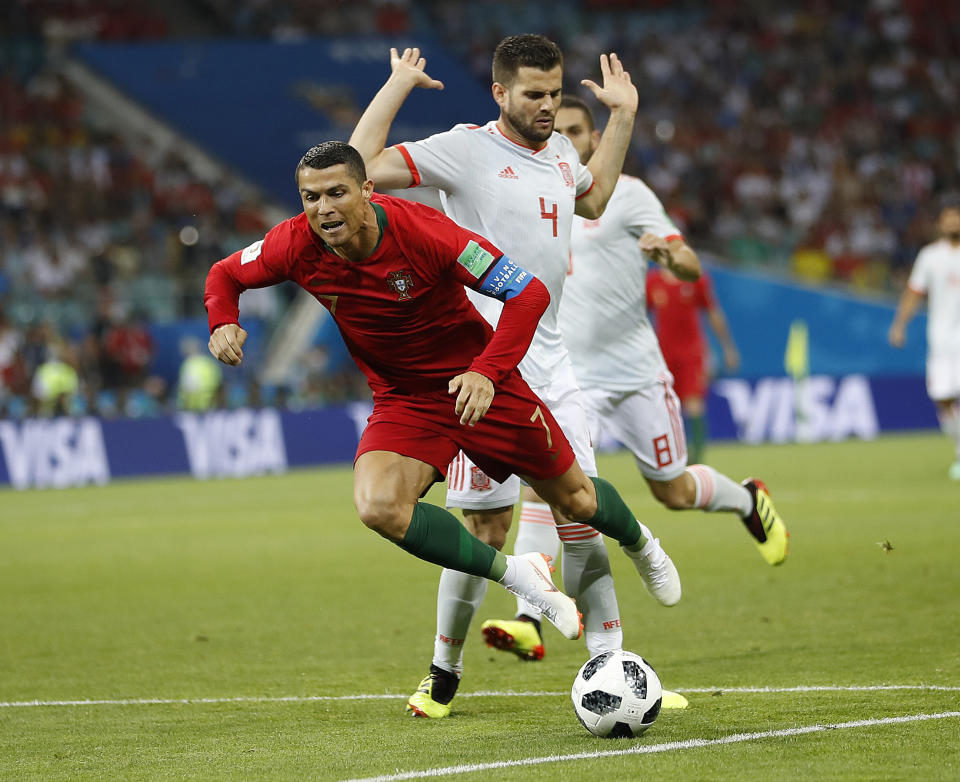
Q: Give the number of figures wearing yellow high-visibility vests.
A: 2